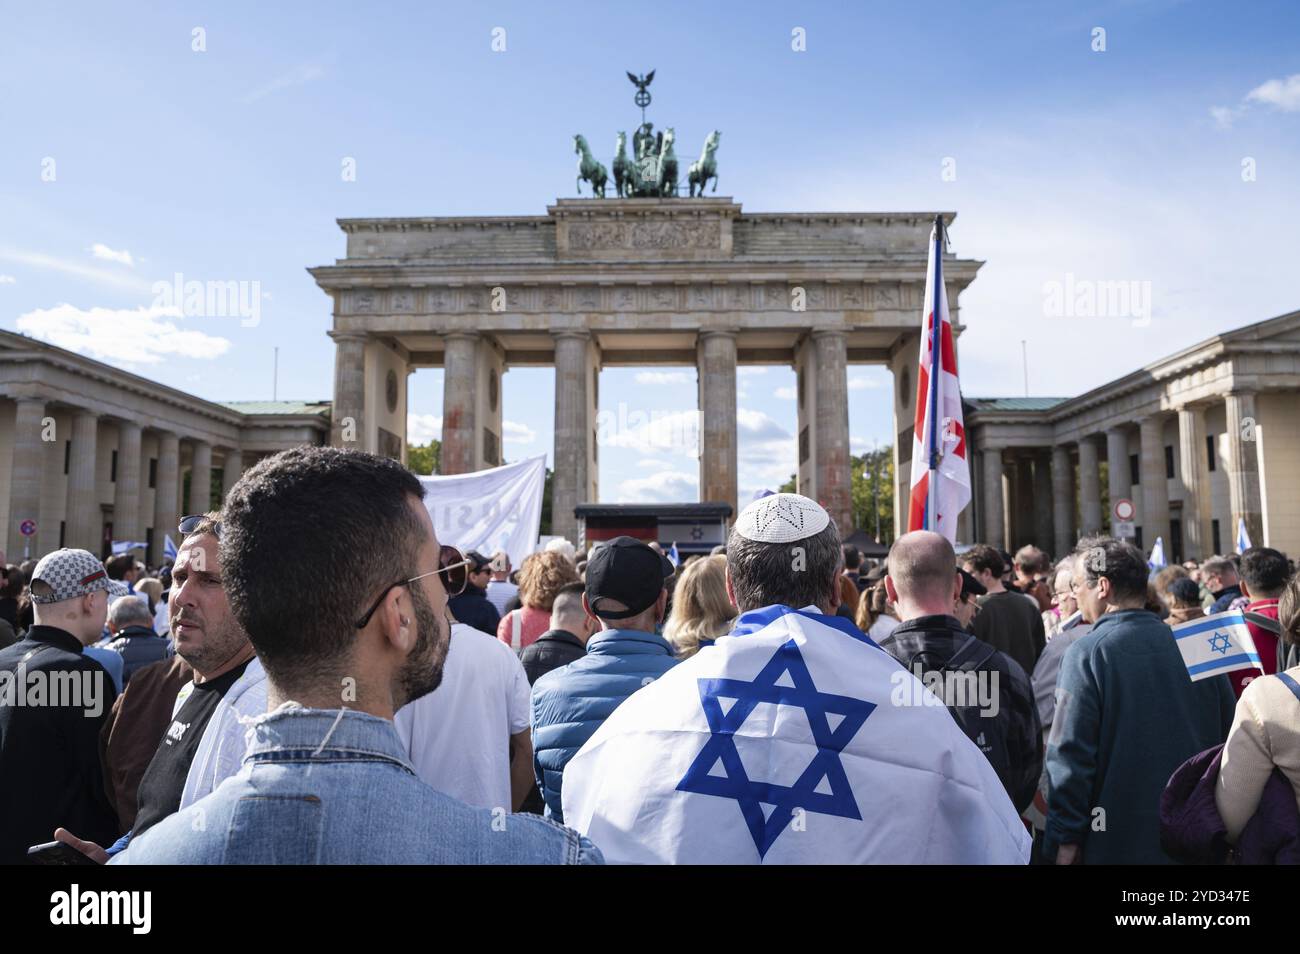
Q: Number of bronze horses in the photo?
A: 4